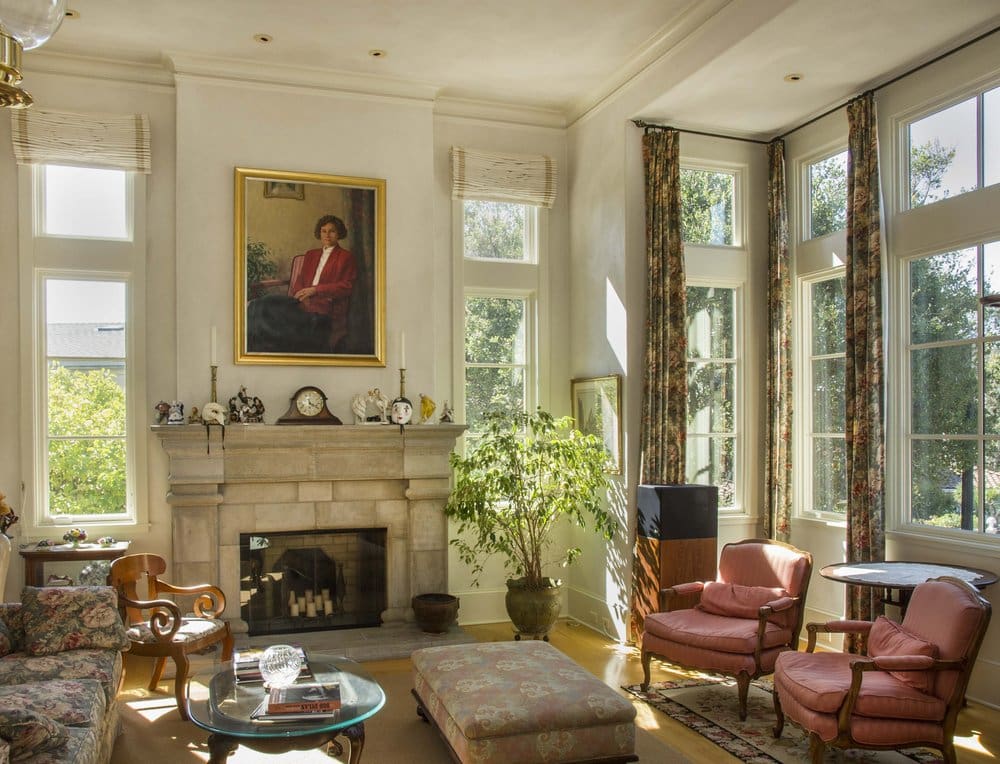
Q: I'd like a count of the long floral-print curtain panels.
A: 3